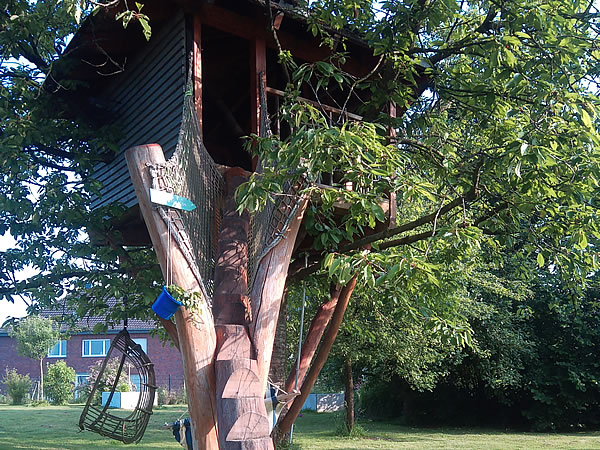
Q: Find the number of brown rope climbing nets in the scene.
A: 2